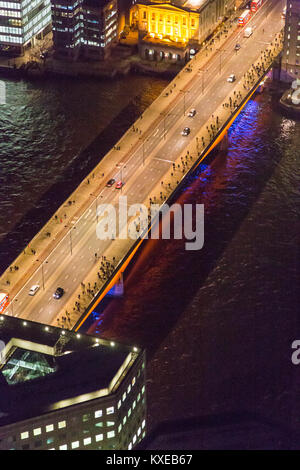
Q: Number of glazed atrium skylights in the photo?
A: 1